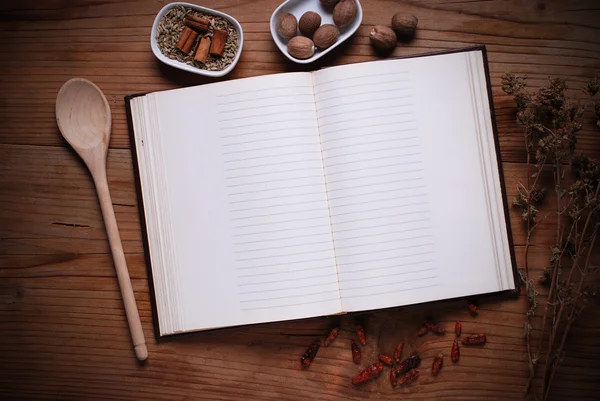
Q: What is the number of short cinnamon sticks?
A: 4